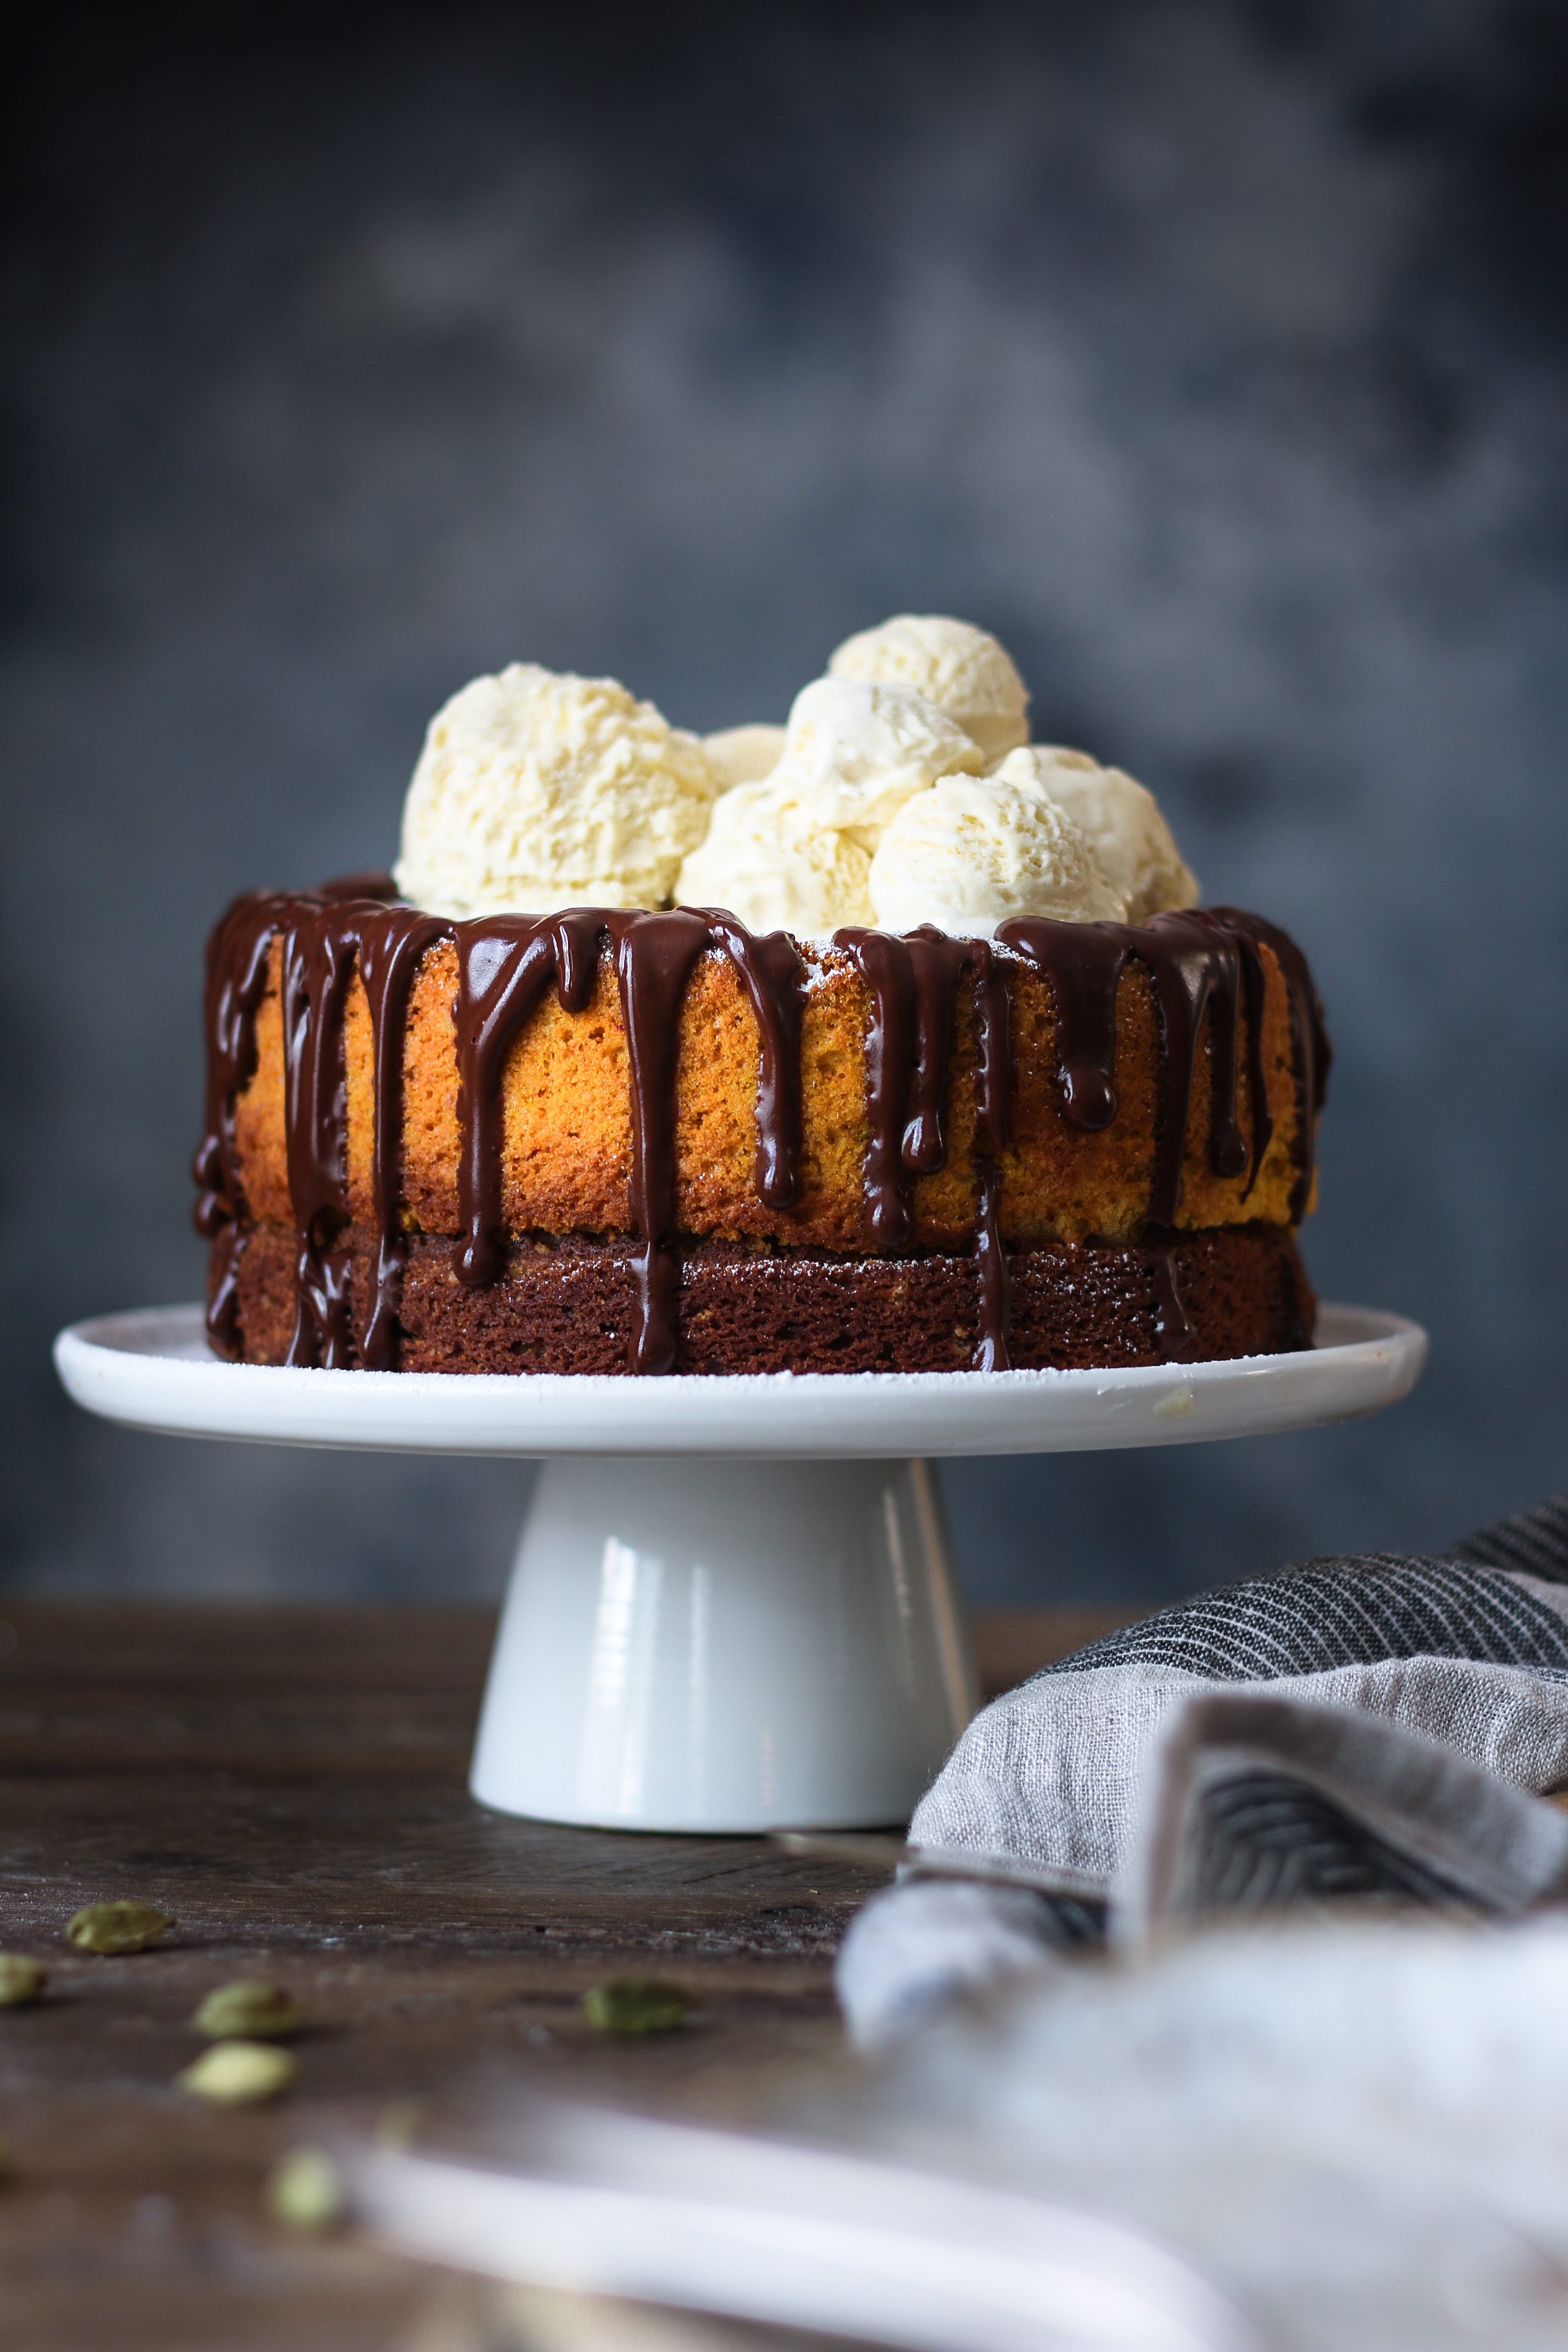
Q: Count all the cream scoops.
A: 7